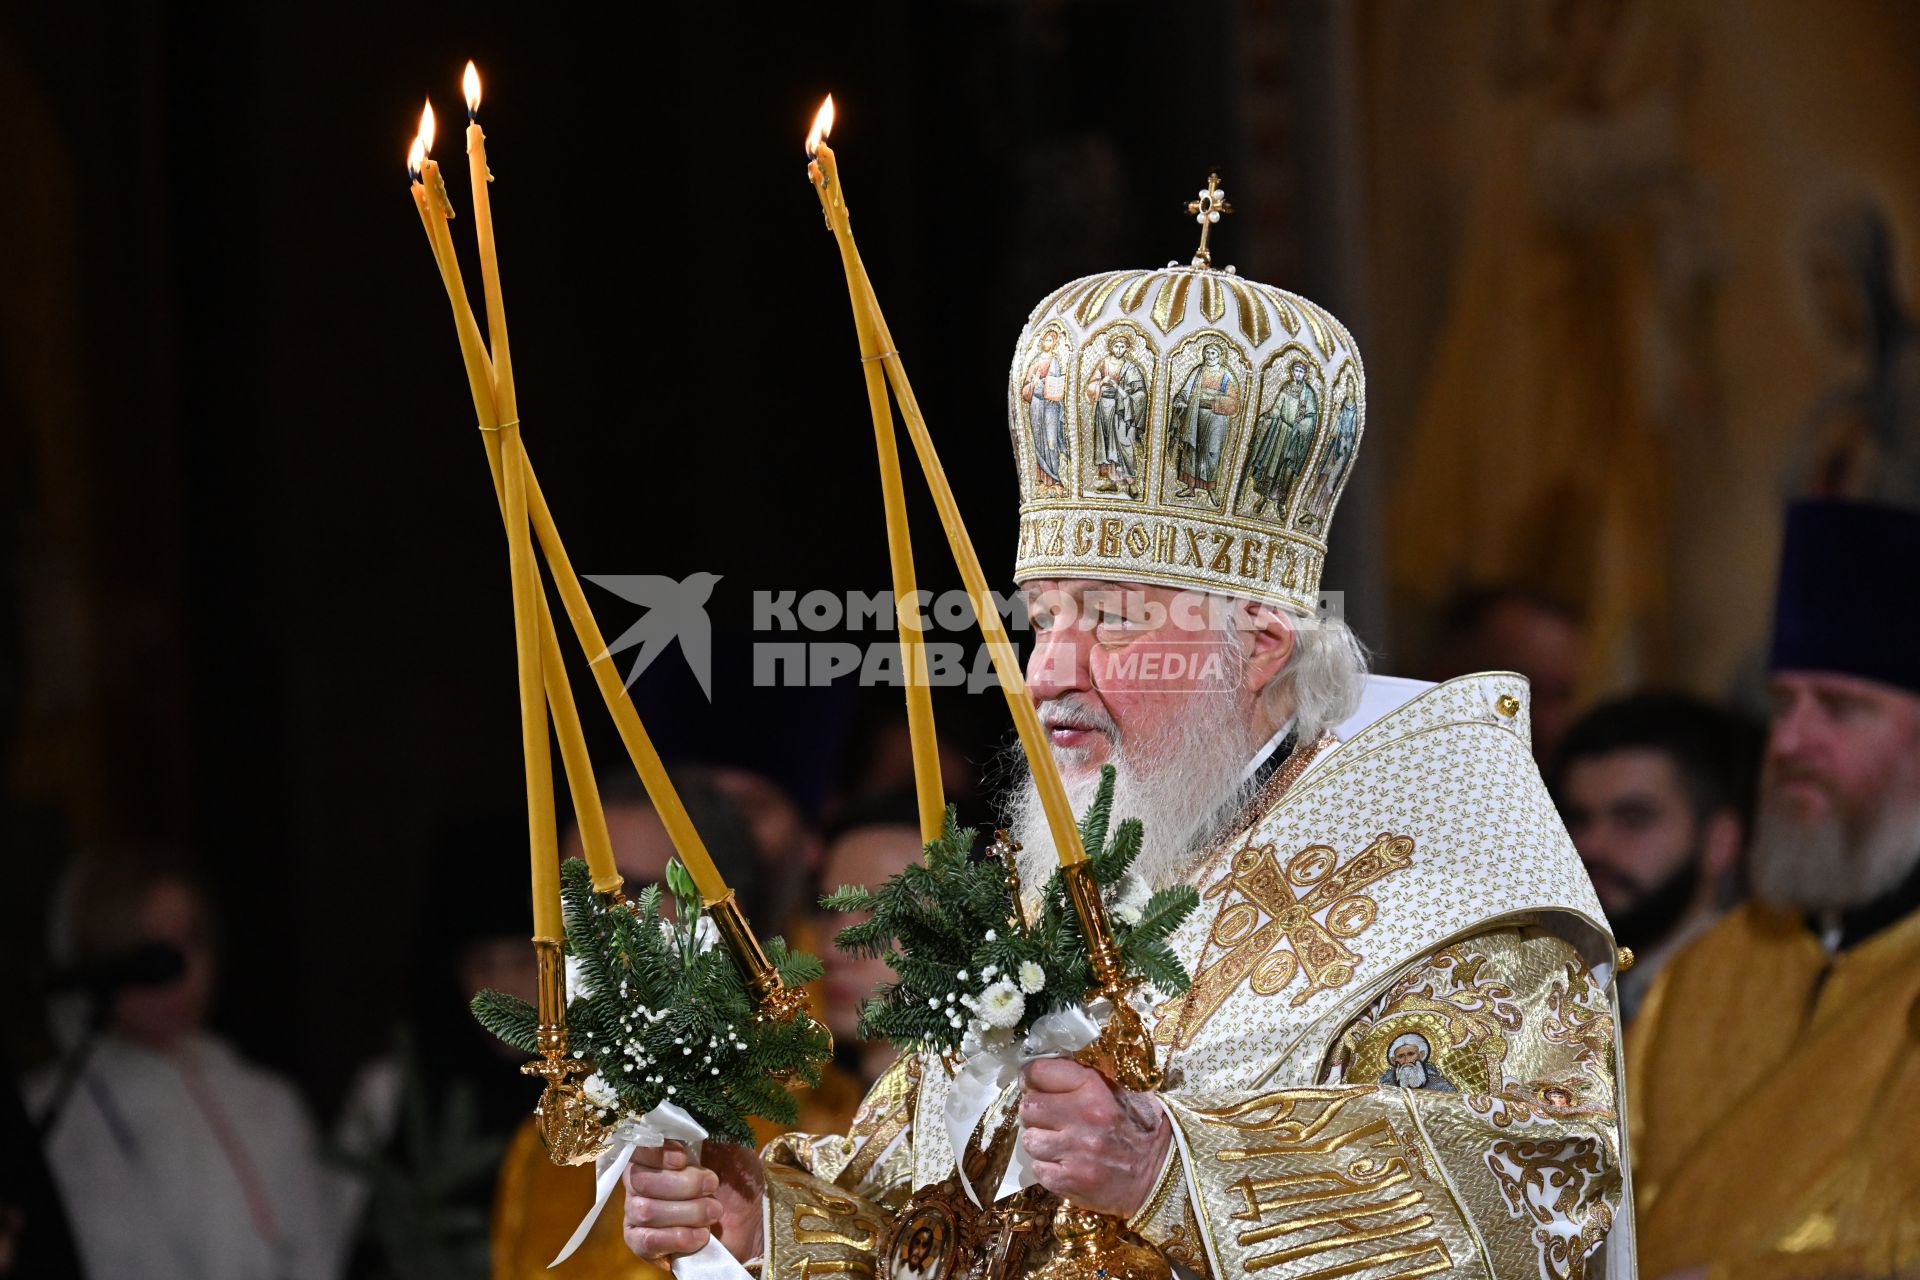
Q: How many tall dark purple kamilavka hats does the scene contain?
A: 2